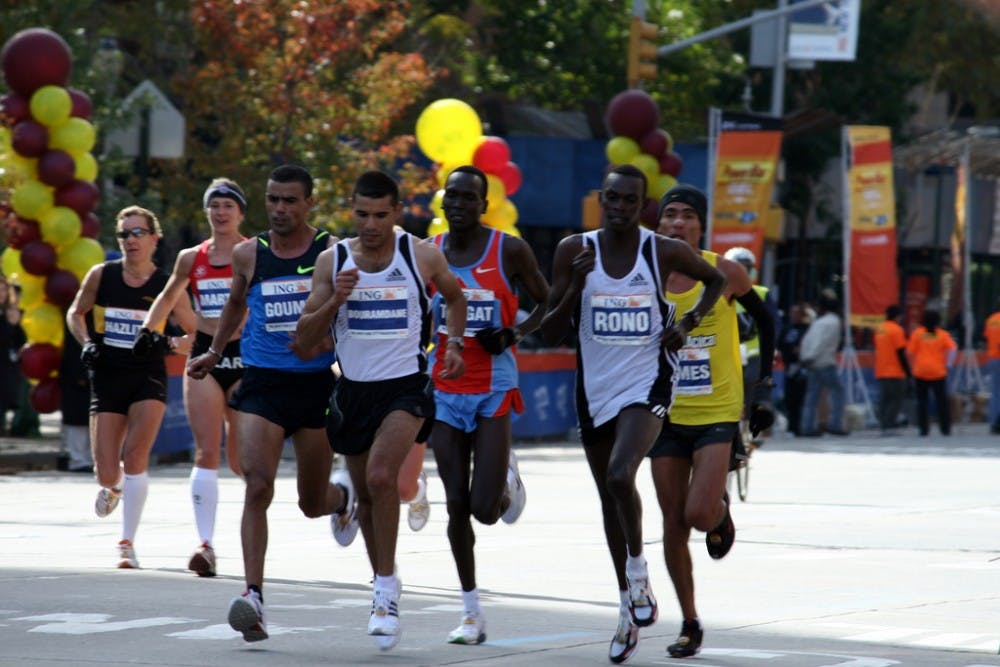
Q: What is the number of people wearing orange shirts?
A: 3